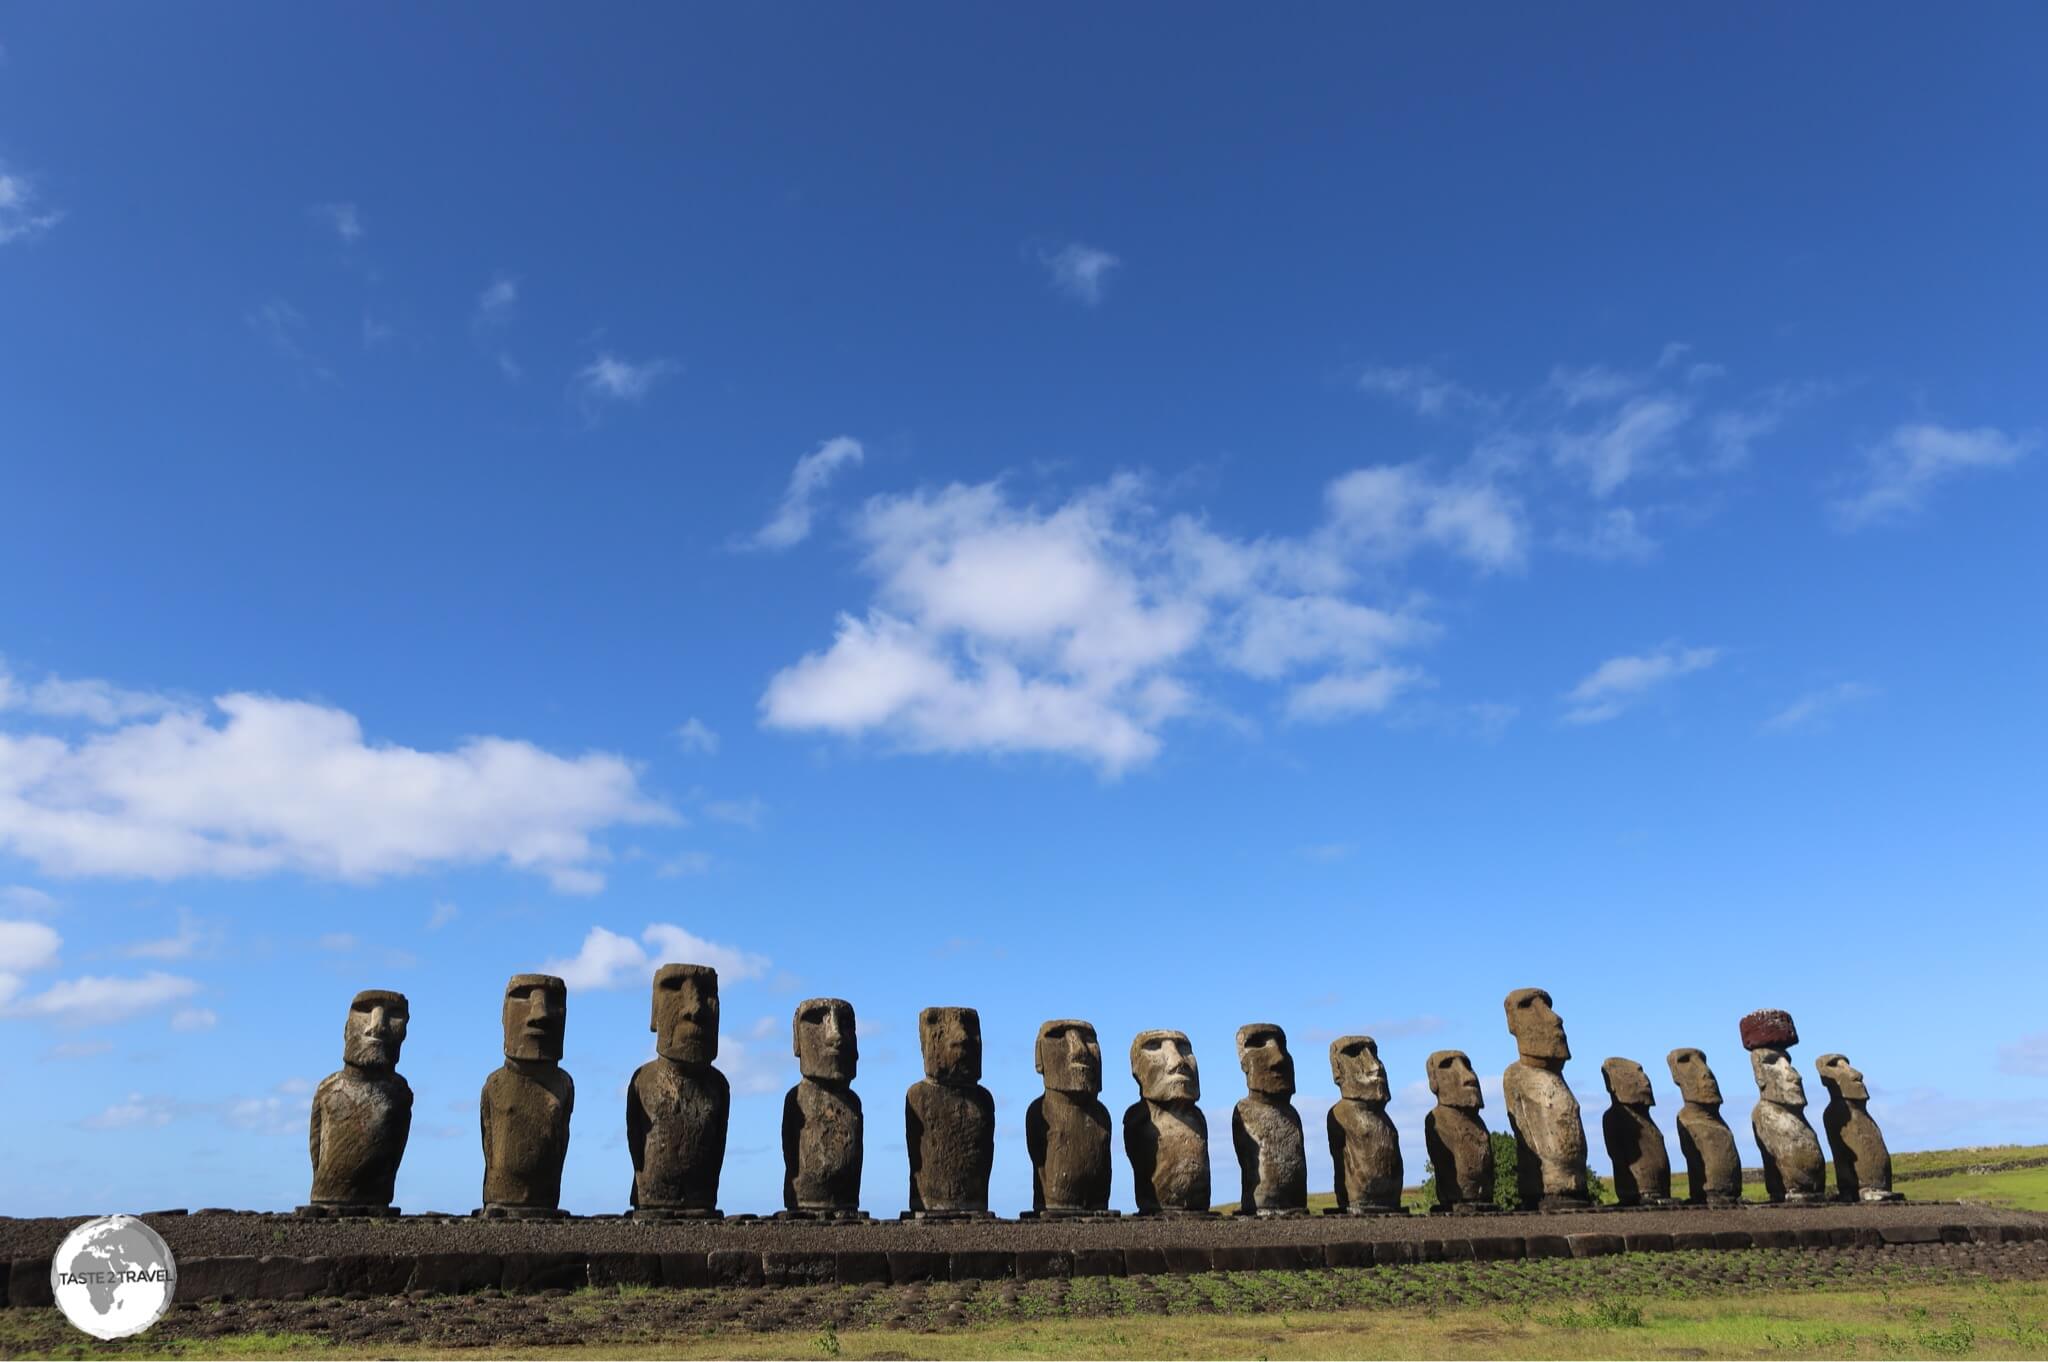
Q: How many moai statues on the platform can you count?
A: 15